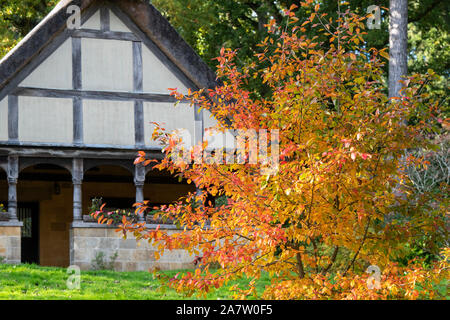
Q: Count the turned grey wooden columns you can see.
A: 3